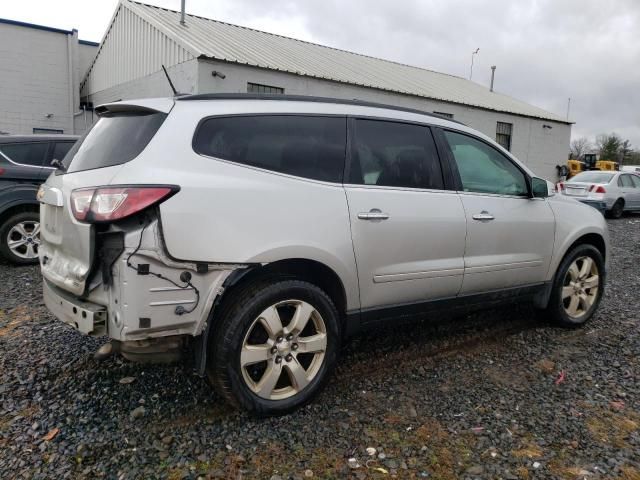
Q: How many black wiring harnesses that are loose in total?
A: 1